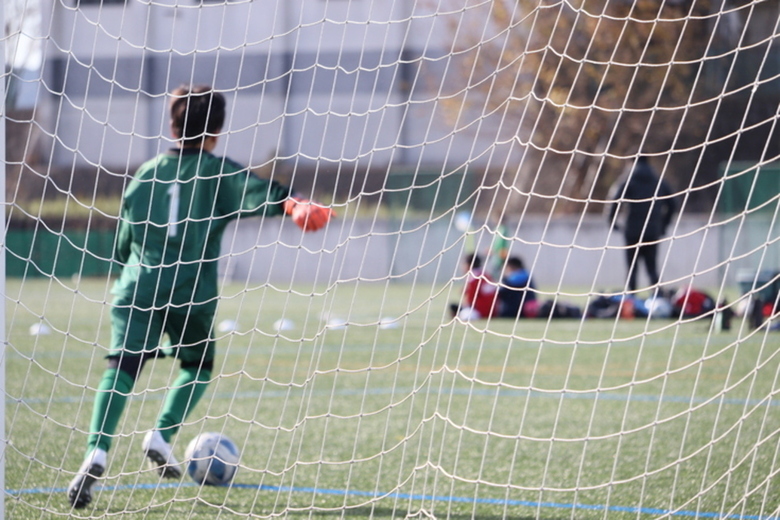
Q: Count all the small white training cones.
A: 5